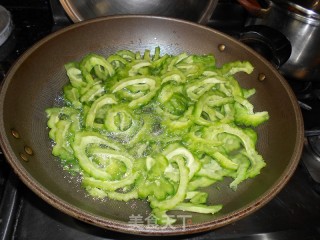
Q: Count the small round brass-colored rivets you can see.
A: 5